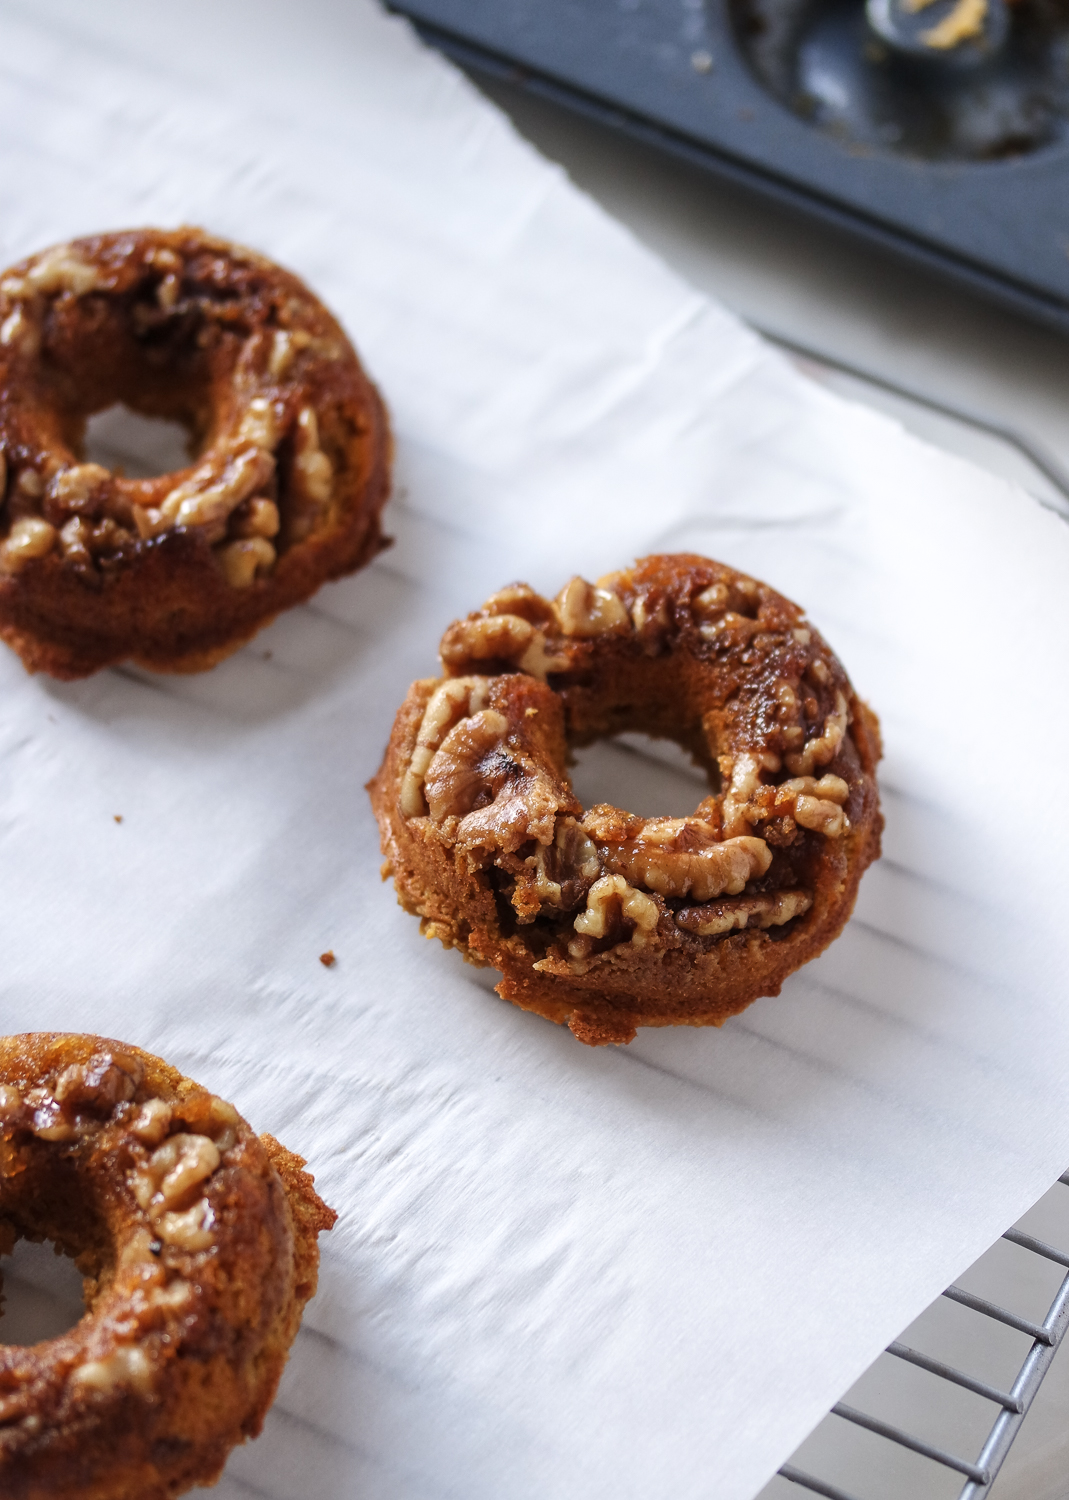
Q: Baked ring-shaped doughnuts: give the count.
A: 3